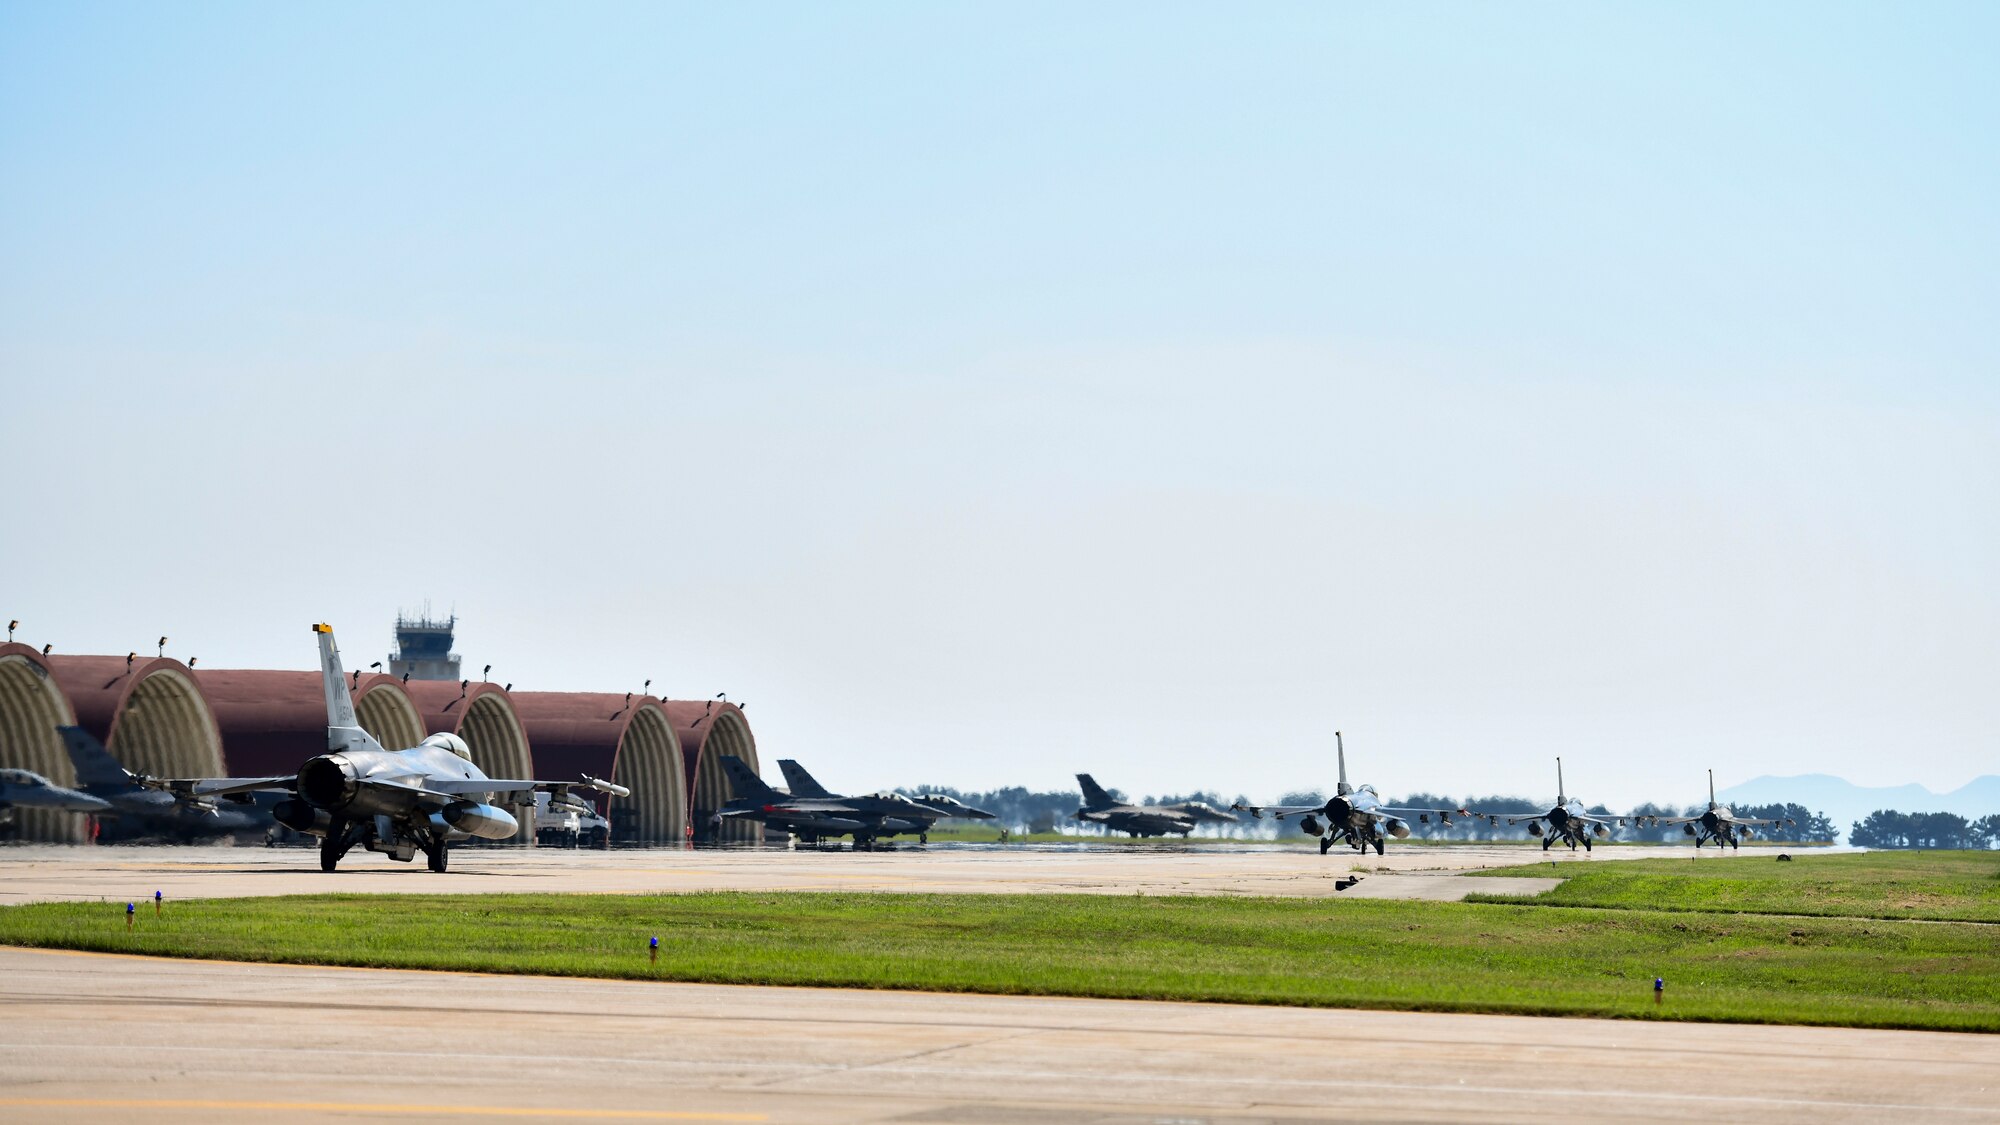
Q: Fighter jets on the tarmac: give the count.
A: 9